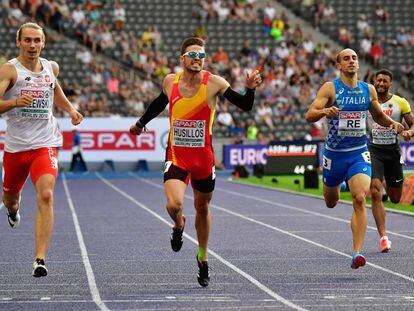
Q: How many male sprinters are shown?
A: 4